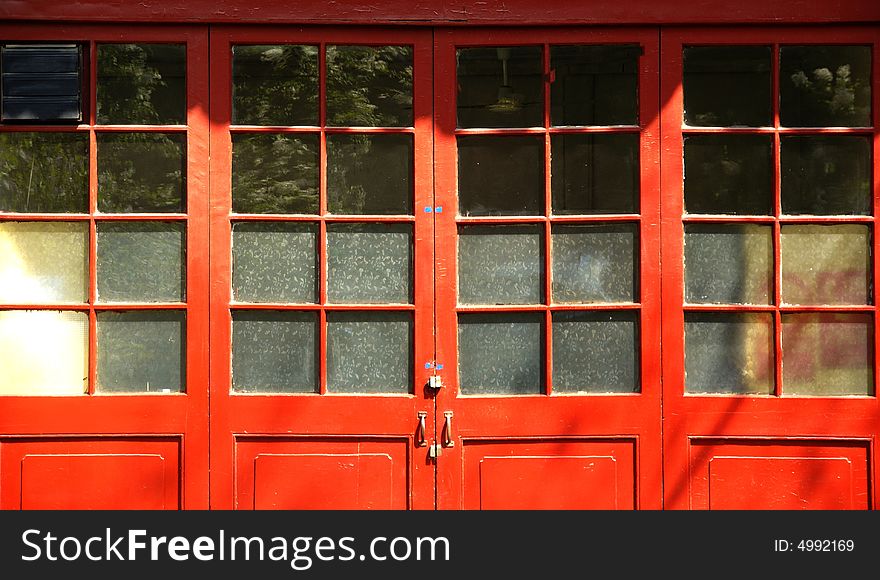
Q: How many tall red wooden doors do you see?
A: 4